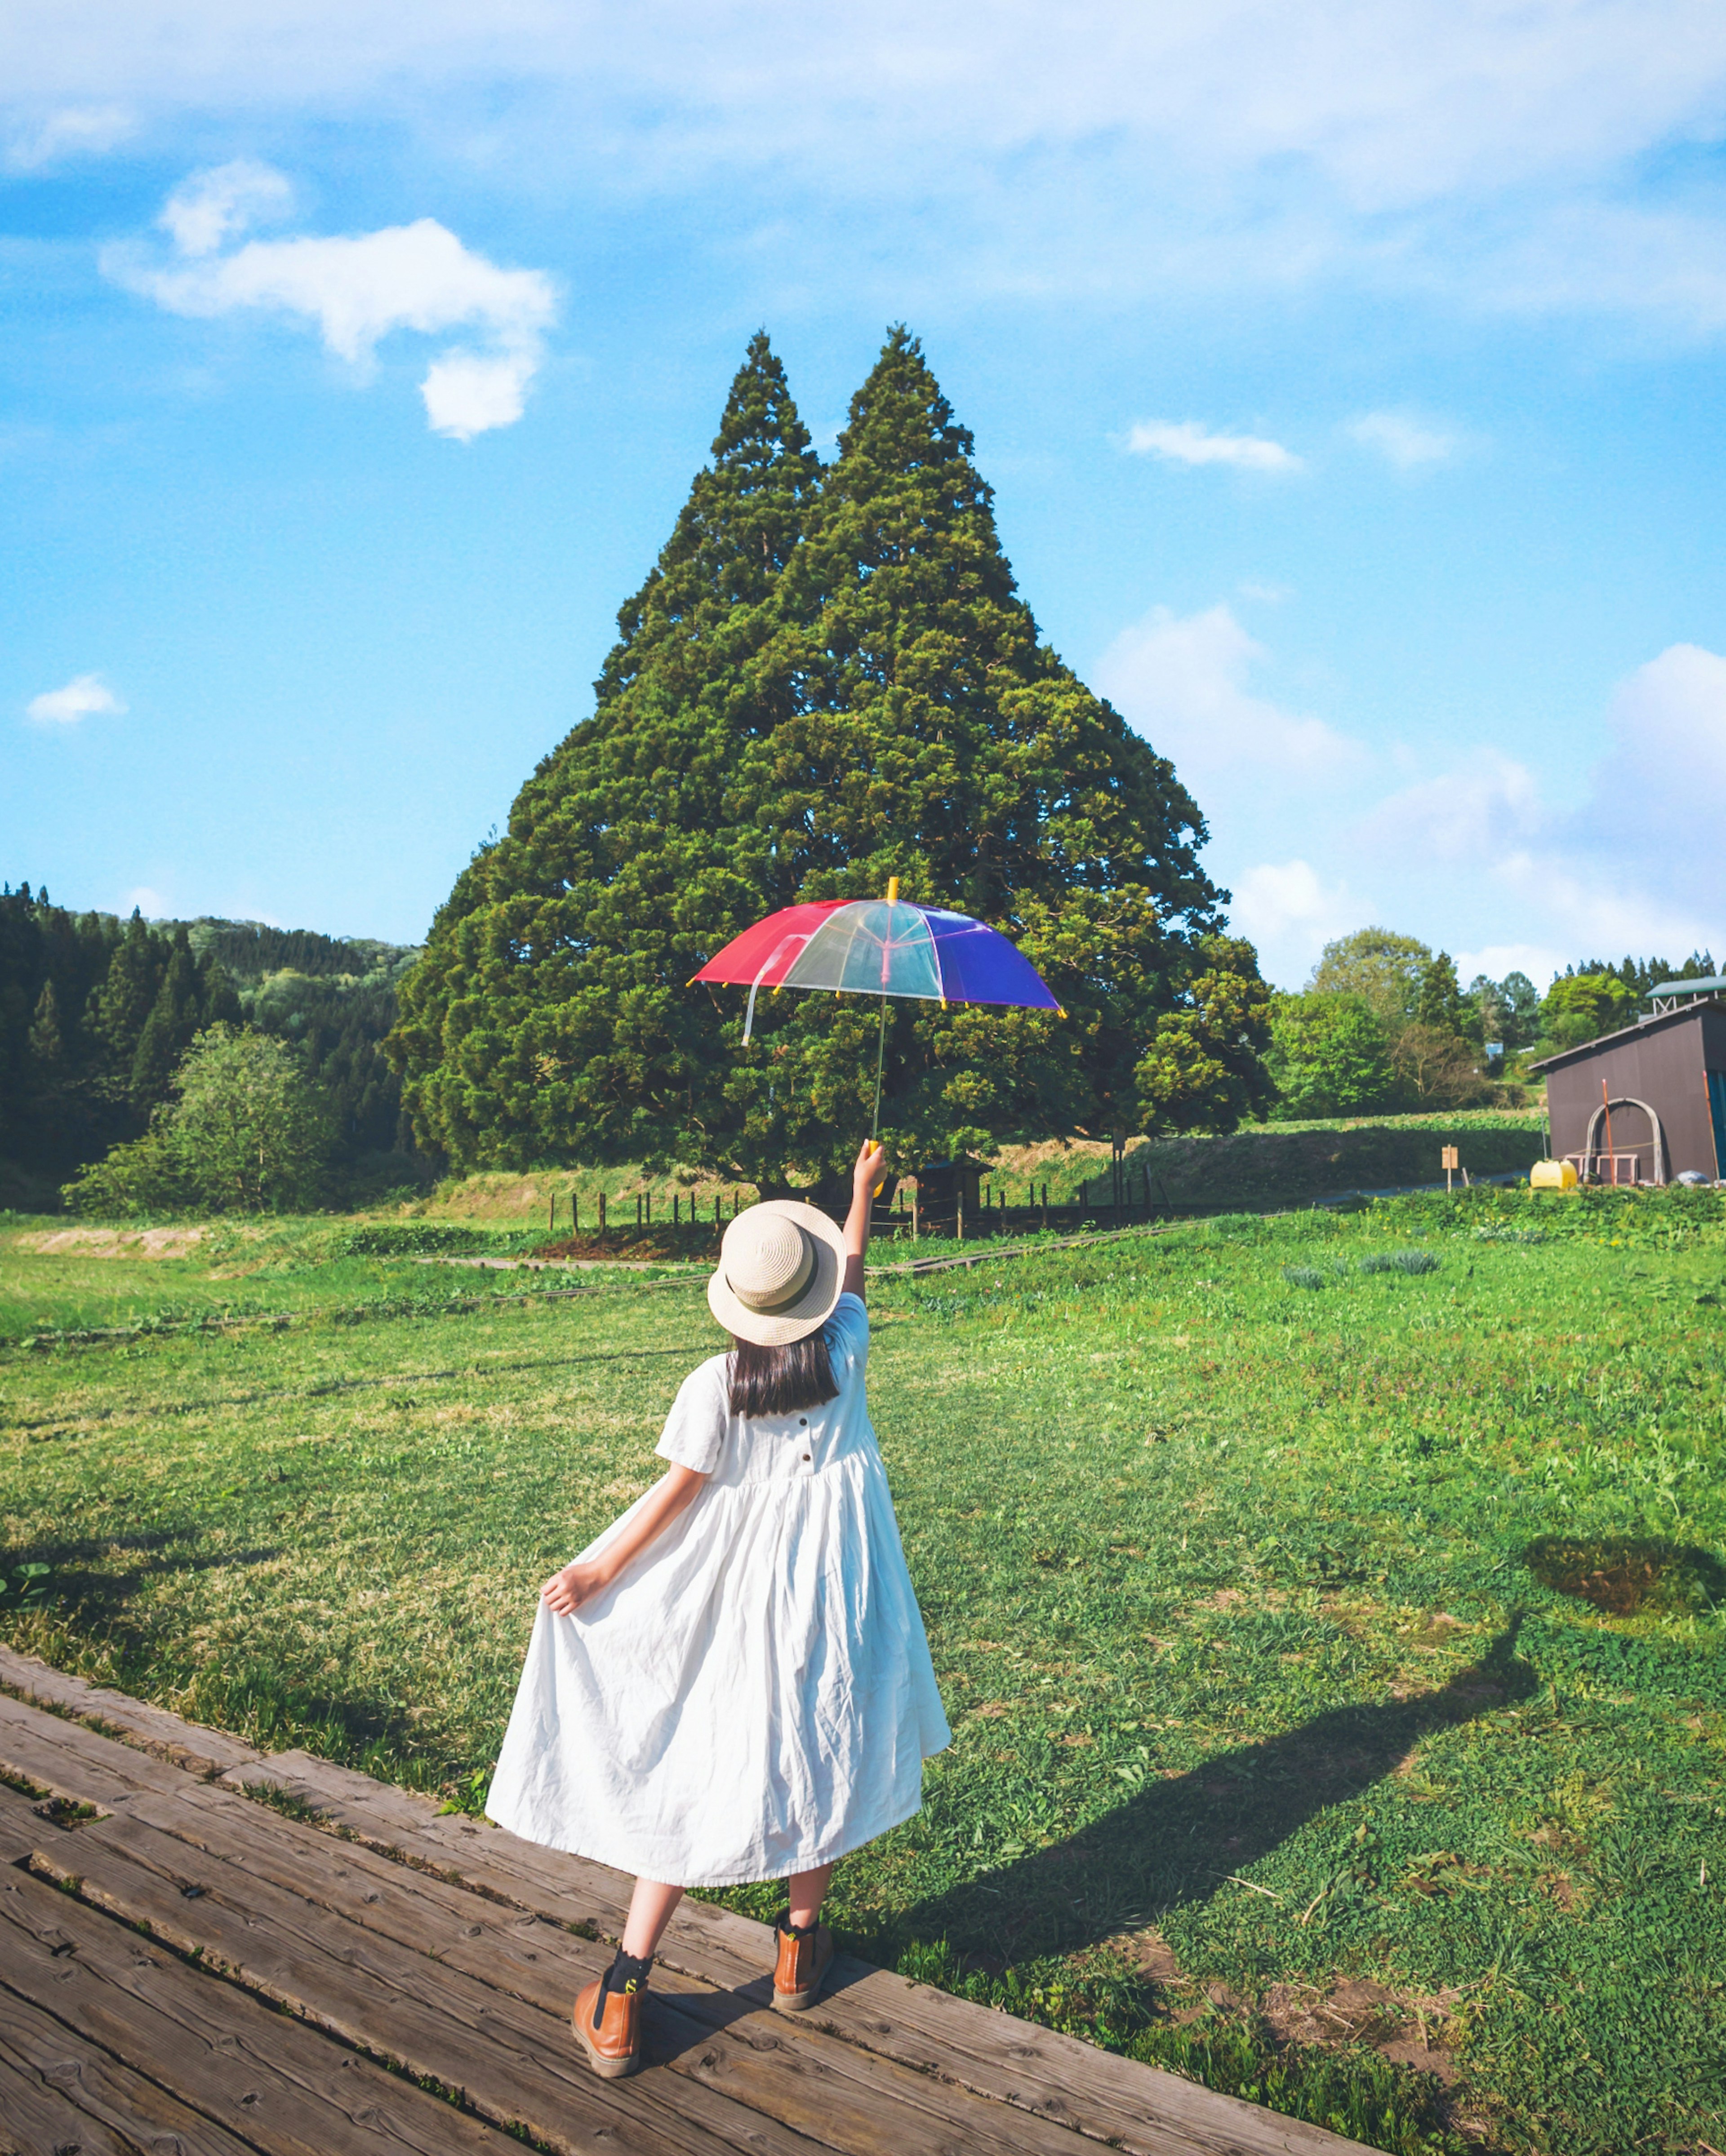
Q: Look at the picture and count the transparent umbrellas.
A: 1